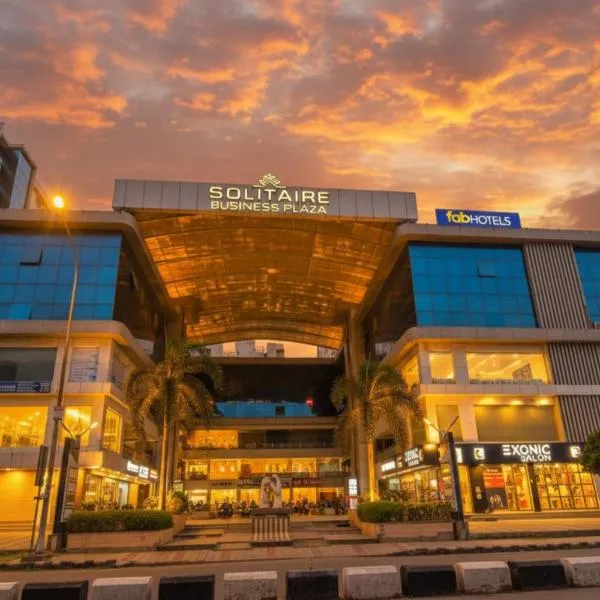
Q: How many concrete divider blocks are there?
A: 11